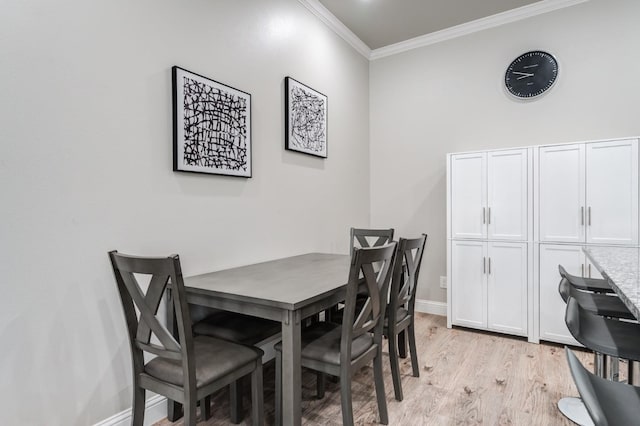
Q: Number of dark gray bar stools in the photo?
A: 4